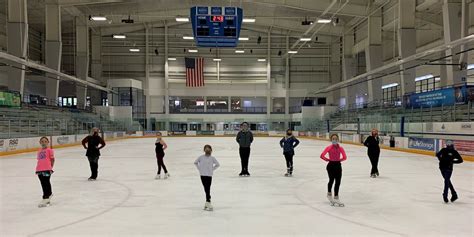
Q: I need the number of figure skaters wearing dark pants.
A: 9